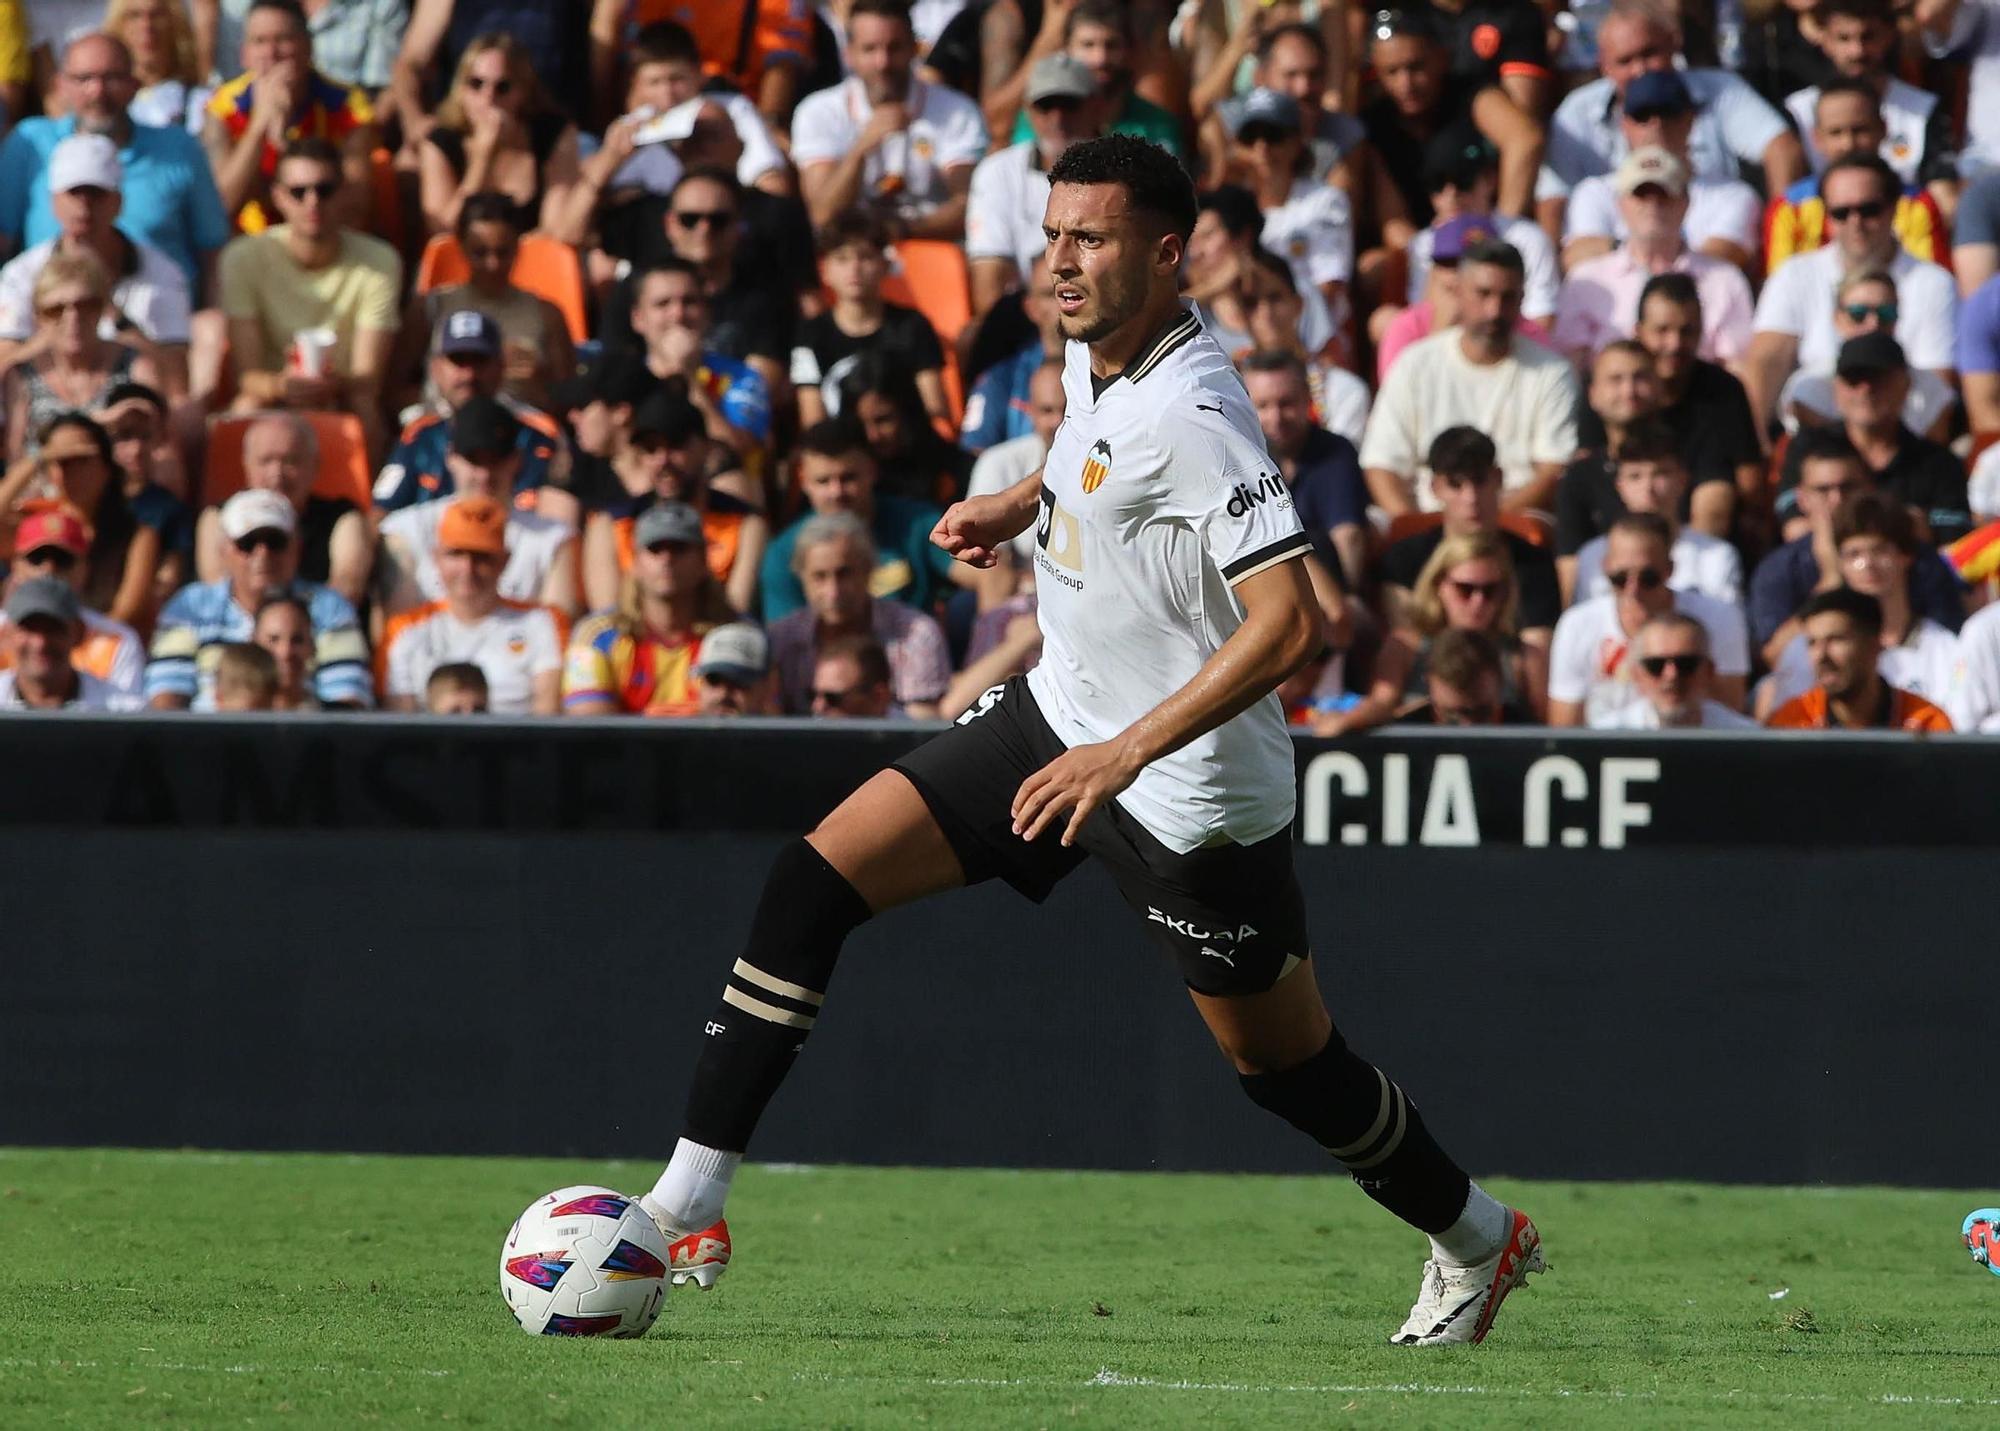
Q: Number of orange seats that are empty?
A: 0